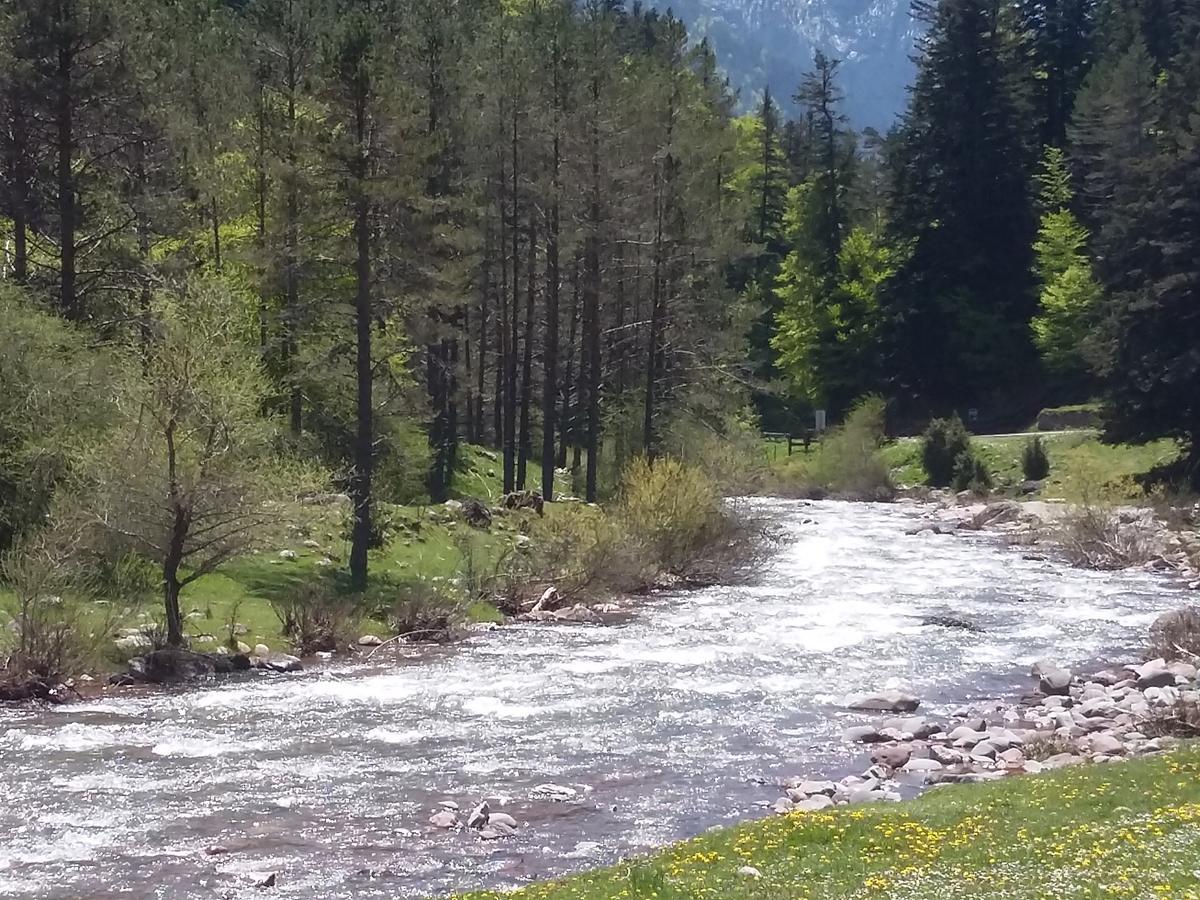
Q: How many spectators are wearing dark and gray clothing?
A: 0